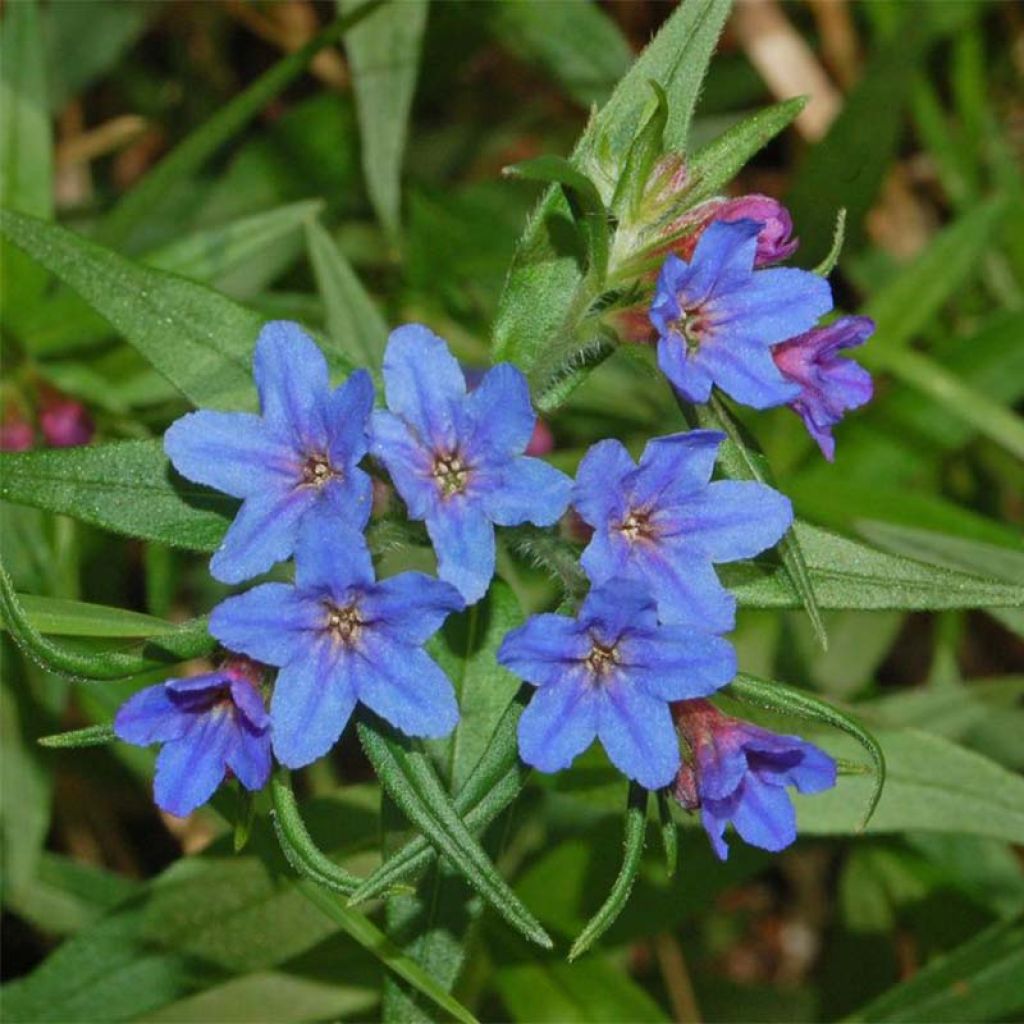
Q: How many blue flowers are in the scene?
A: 8